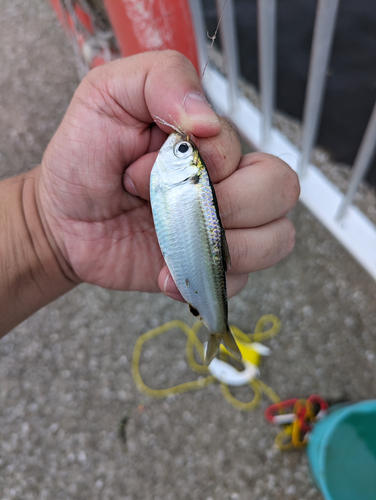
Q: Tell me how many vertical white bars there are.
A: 5